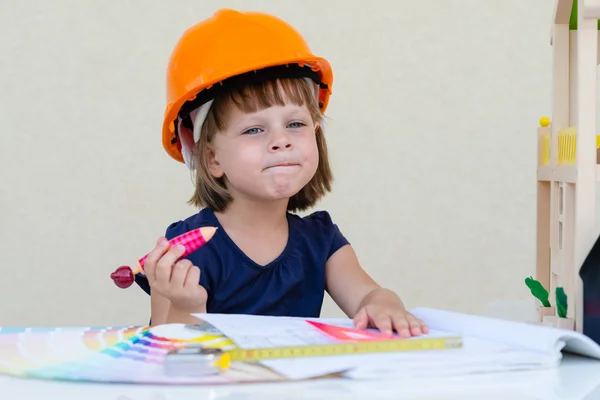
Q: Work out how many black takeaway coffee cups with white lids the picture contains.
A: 0